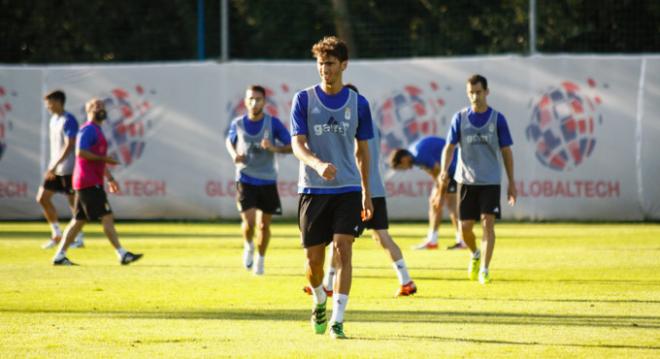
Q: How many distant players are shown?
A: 6